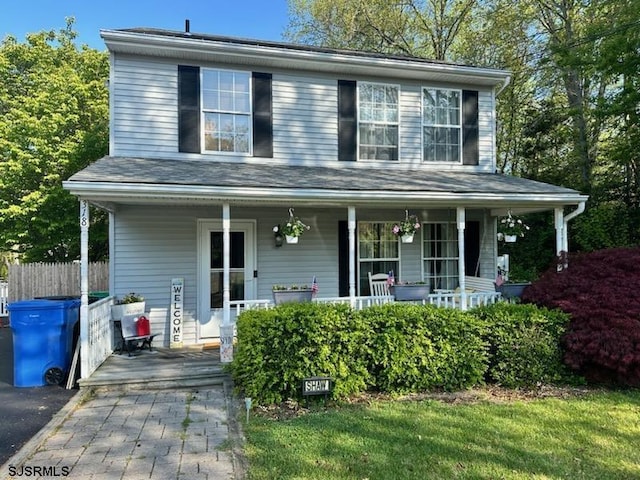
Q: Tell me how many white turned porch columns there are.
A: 5